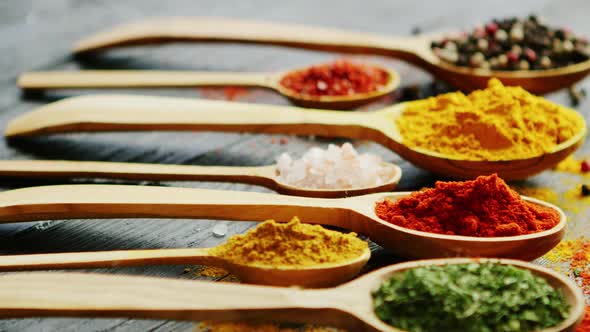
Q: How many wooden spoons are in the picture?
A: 7